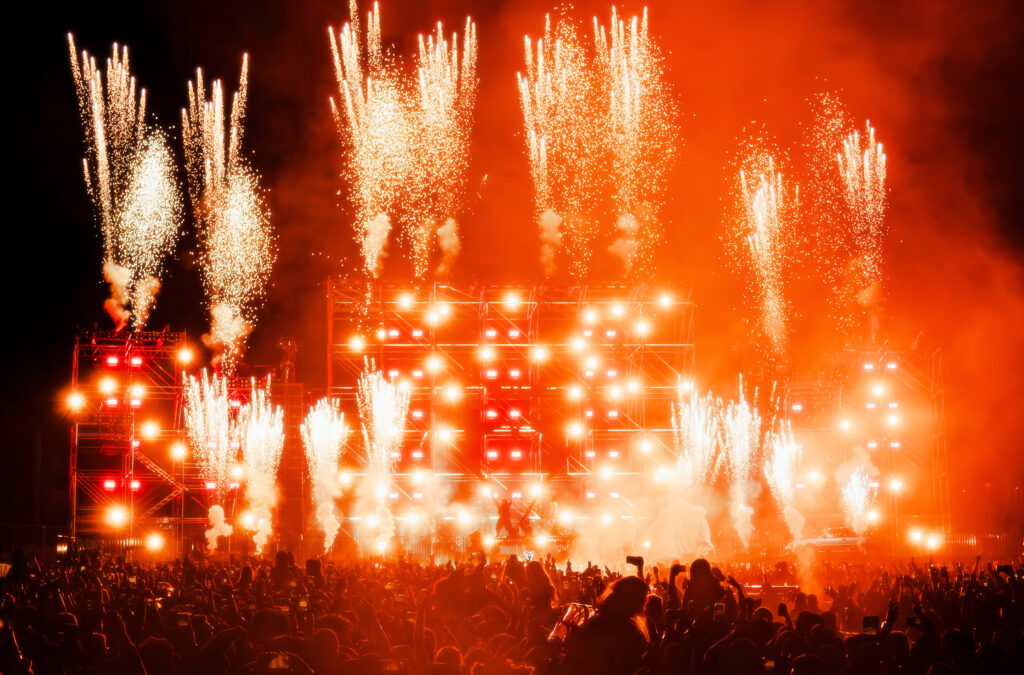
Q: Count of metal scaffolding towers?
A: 3